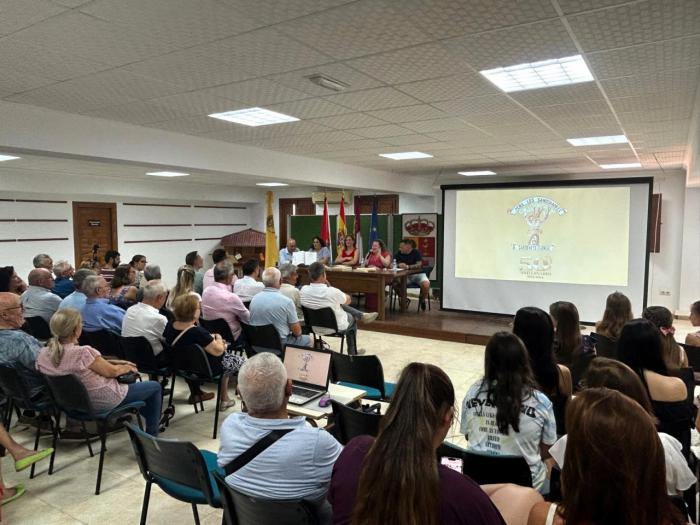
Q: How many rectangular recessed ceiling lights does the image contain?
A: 9